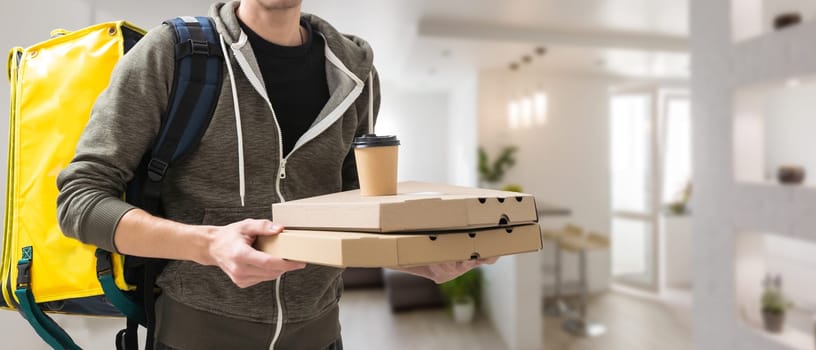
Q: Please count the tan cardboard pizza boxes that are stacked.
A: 2